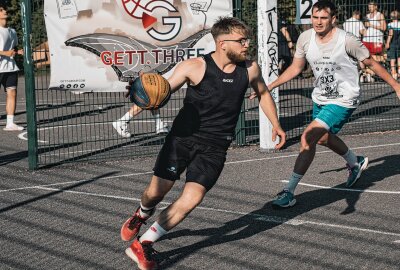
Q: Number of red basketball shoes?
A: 2